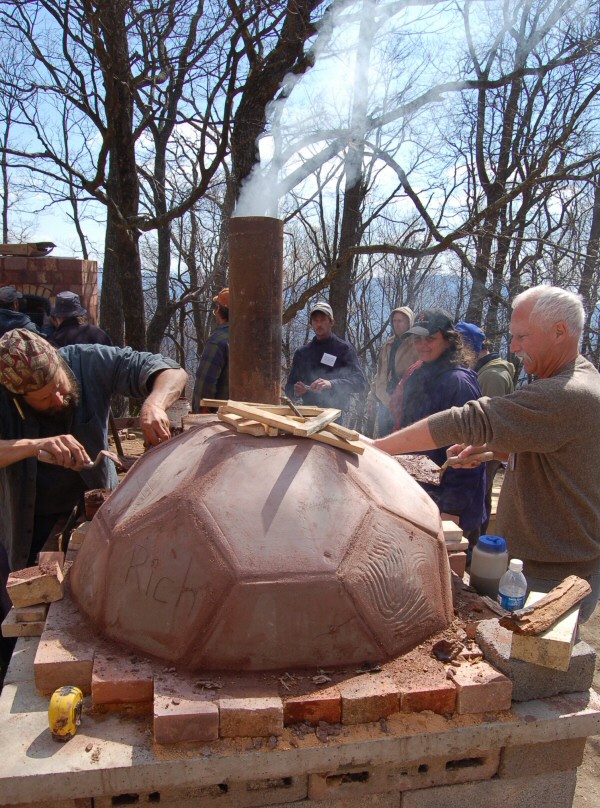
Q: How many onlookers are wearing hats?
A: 6